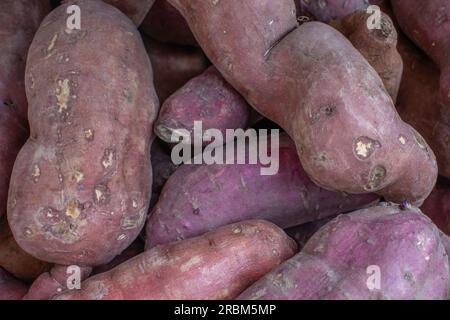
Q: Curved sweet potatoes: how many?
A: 1